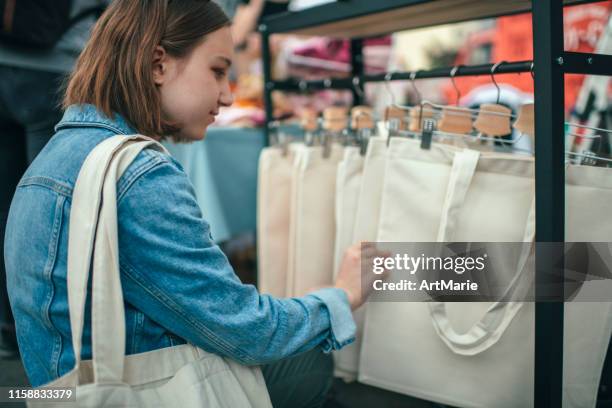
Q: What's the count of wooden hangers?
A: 8